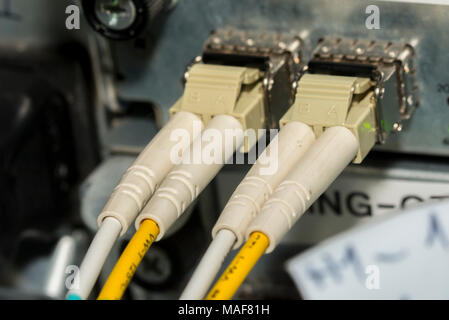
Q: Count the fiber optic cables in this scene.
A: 4